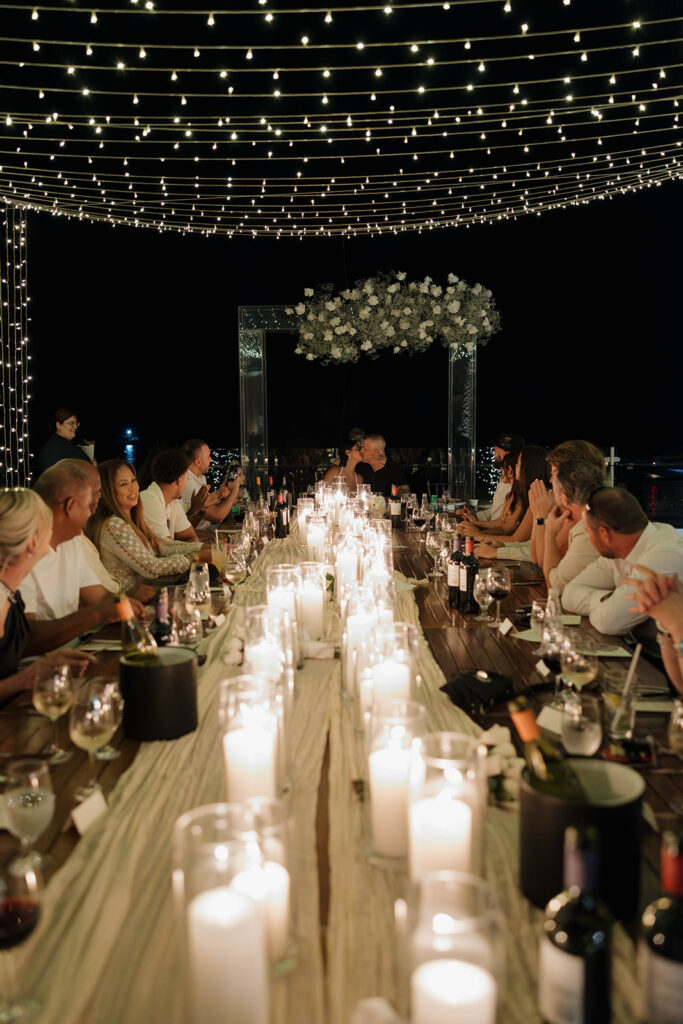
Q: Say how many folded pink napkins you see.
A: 0